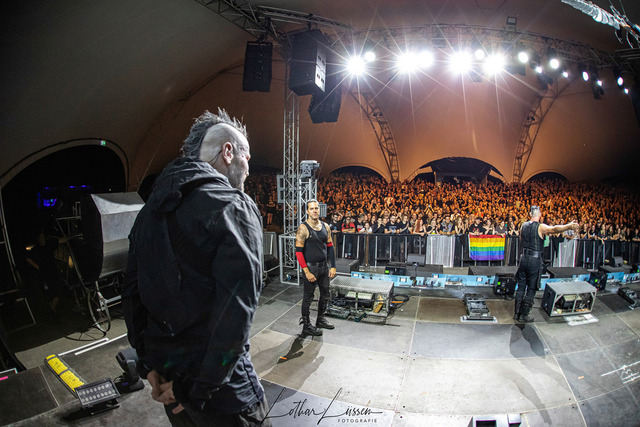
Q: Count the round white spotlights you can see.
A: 15